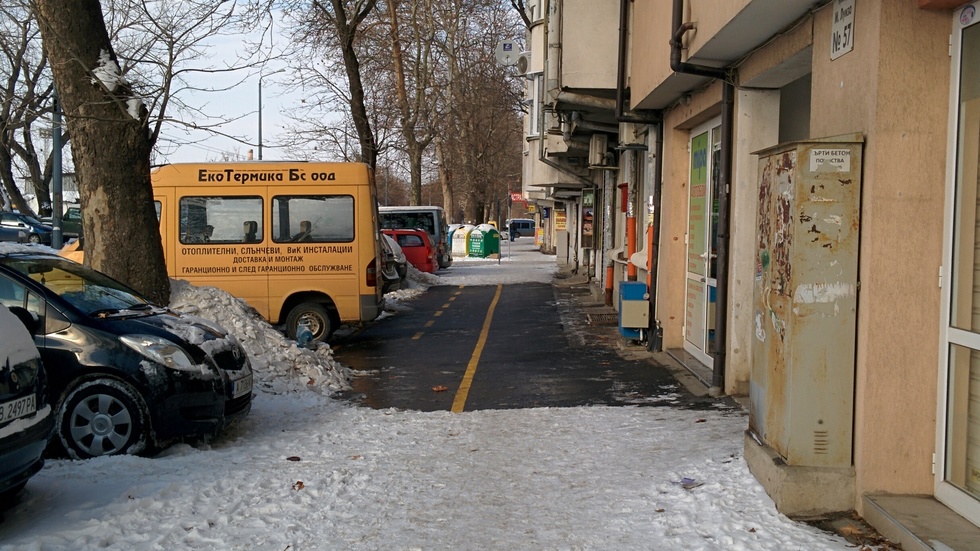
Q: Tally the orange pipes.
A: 3